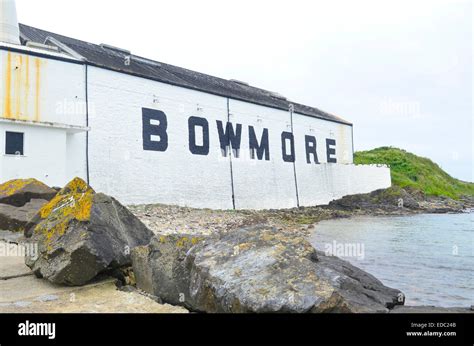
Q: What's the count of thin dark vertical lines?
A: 3